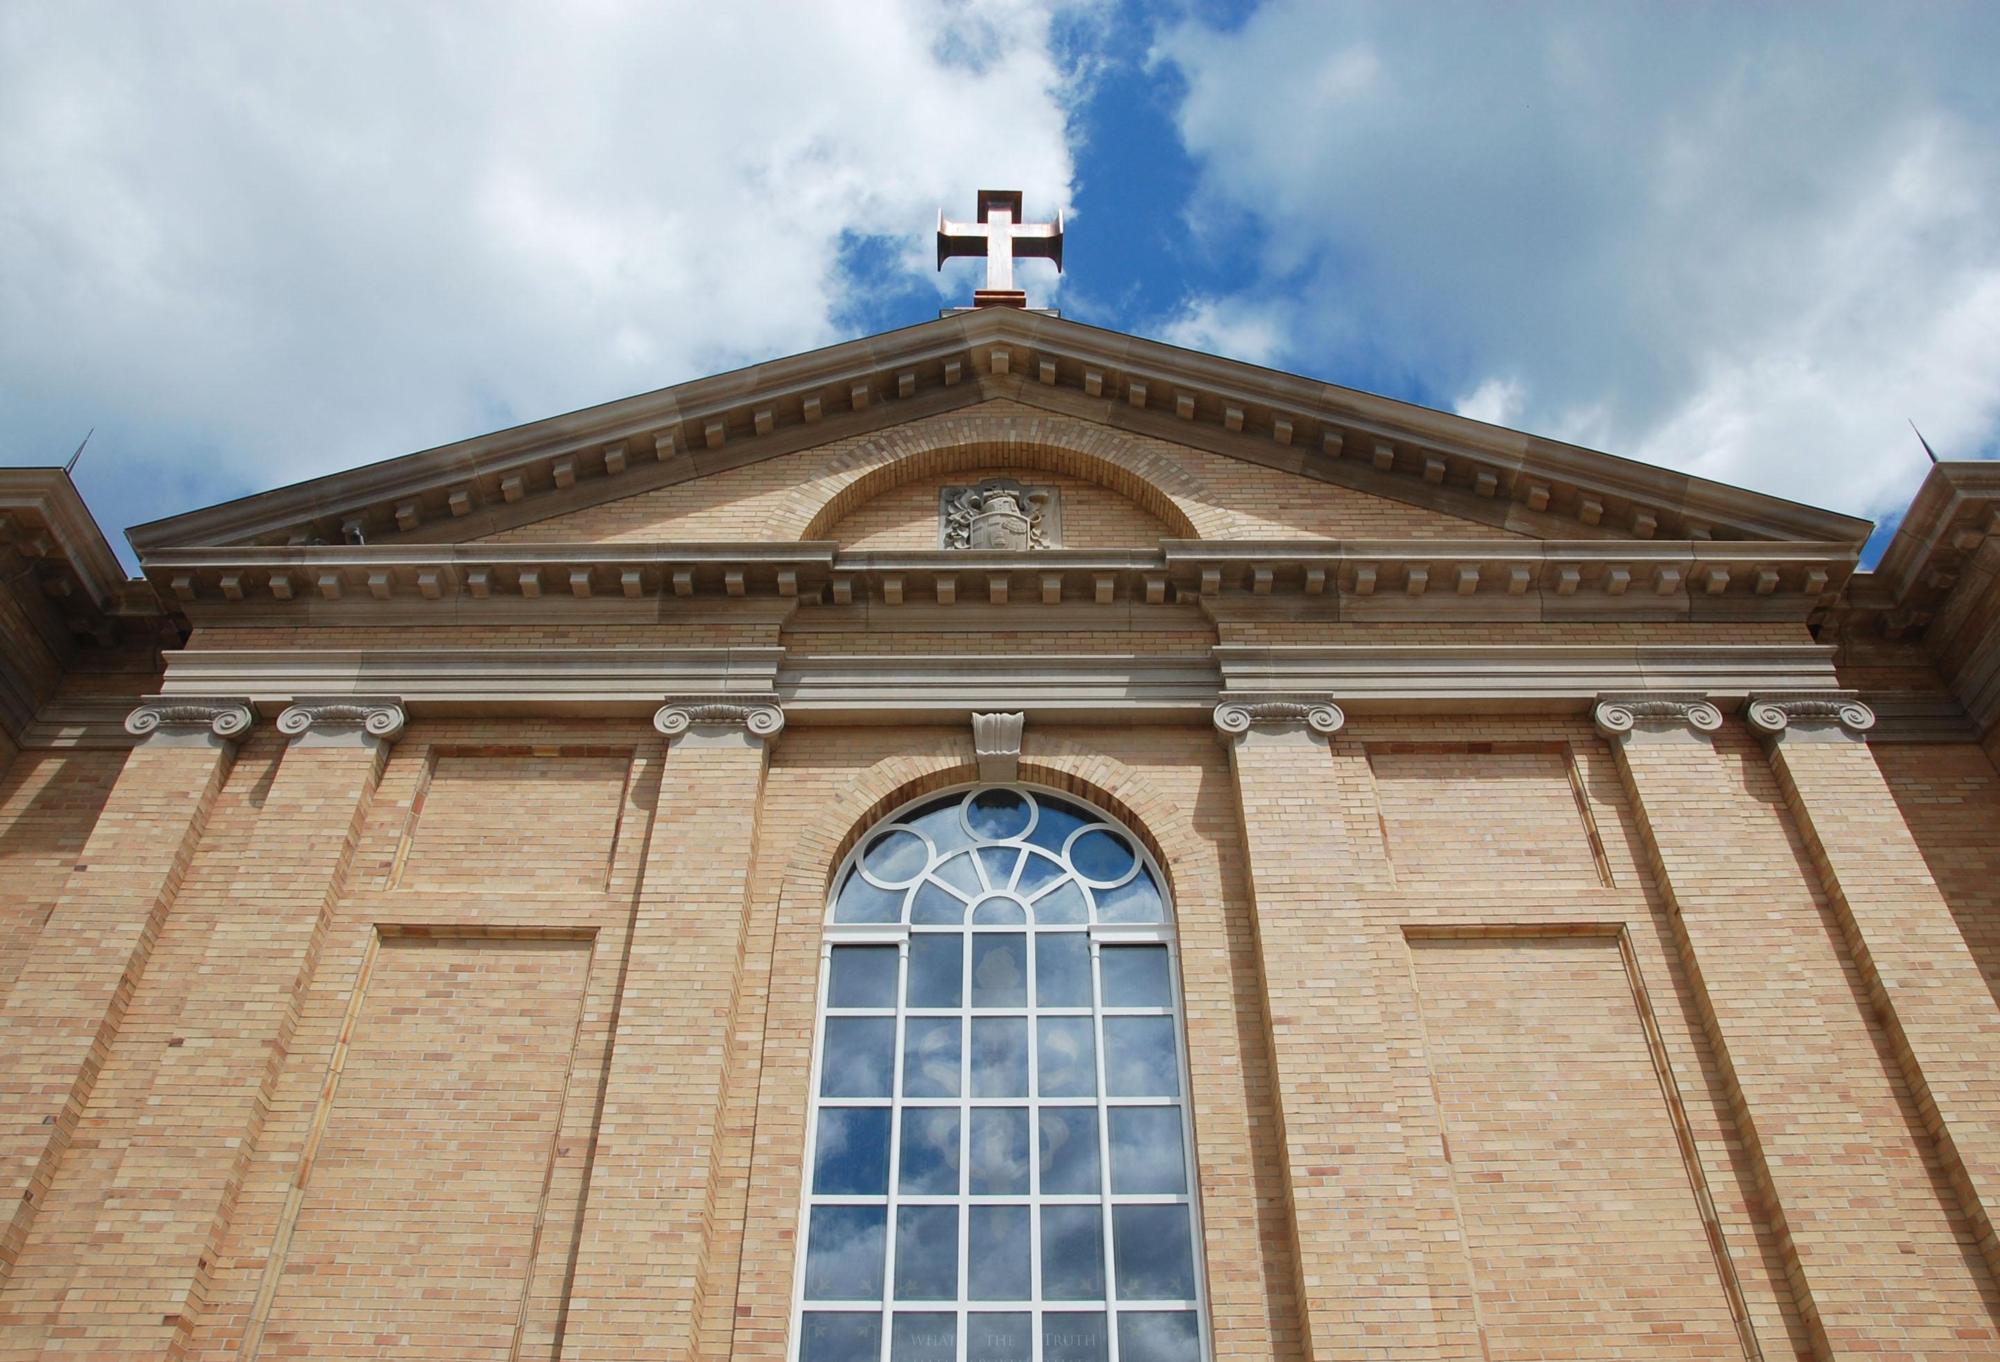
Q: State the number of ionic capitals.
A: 6